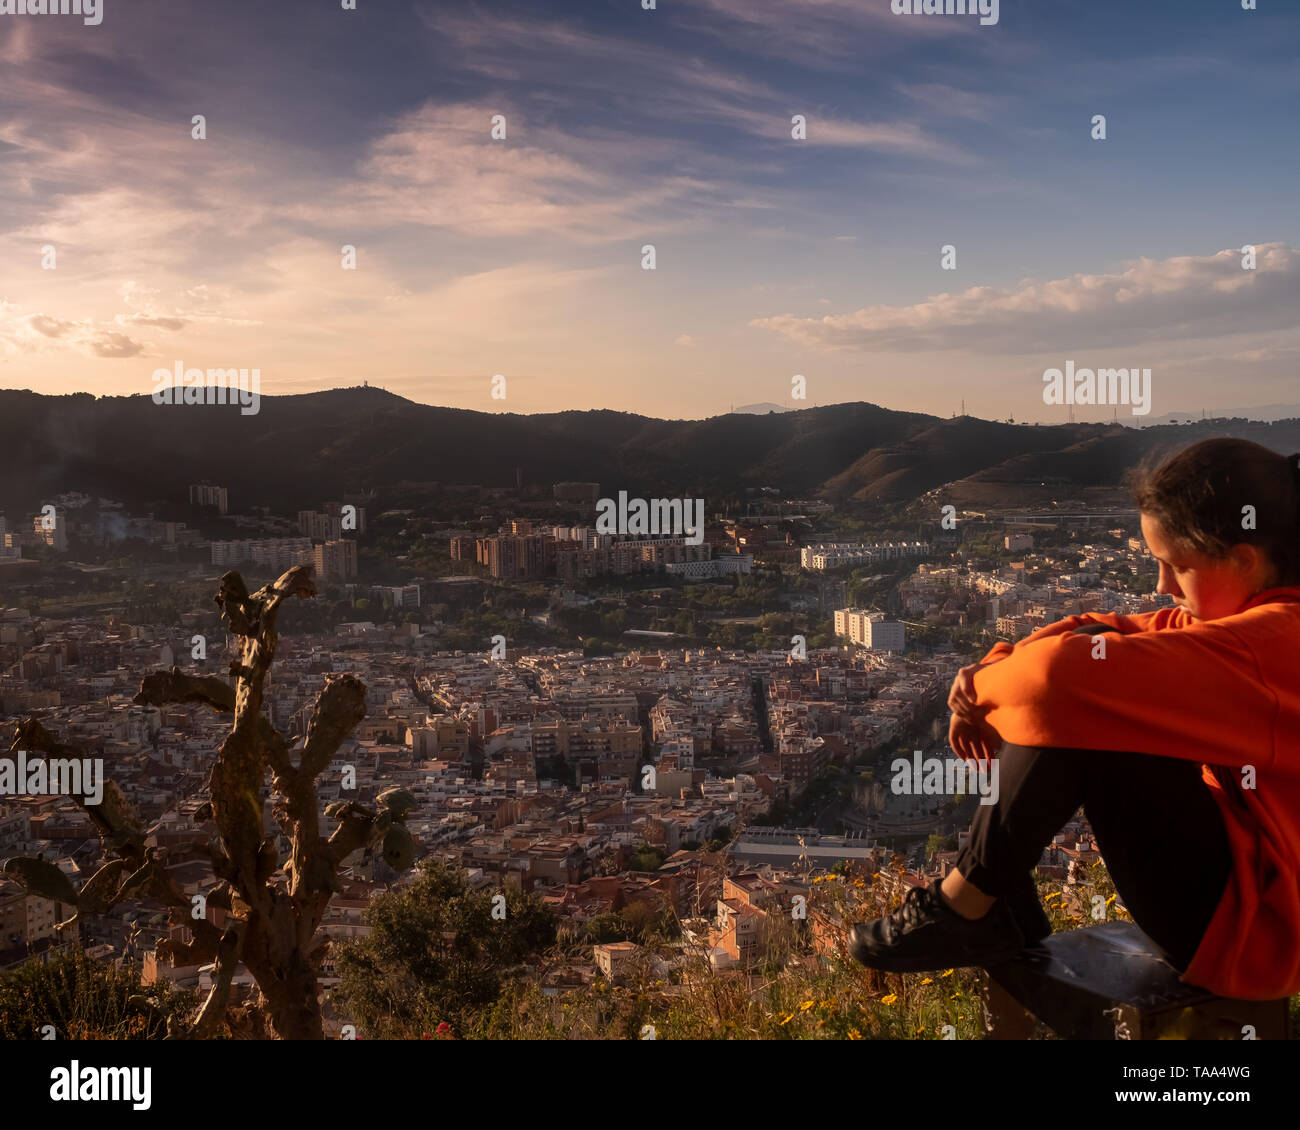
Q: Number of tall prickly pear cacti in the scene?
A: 1